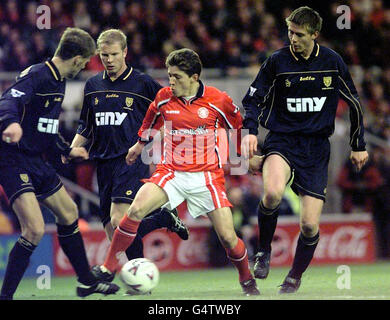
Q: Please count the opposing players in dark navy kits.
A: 3